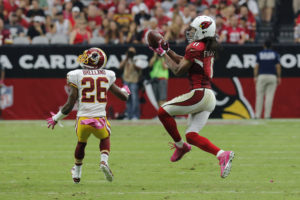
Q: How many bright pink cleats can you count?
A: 2